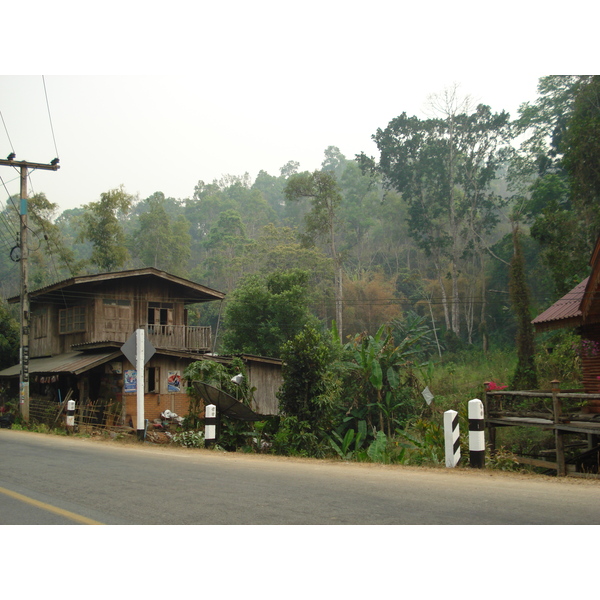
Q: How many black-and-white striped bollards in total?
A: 4